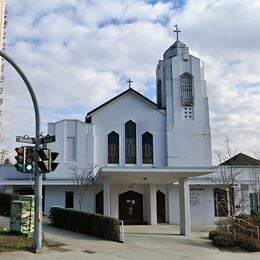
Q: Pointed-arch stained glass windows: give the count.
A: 3